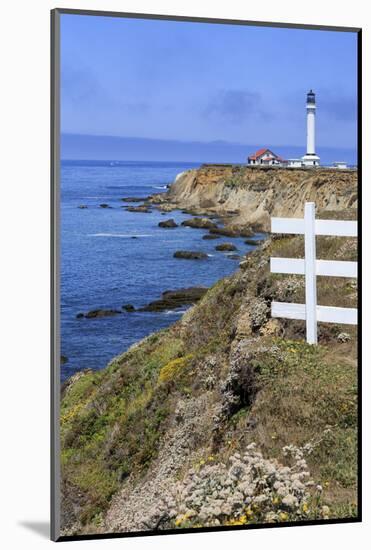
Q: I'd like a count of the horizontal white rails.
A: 3